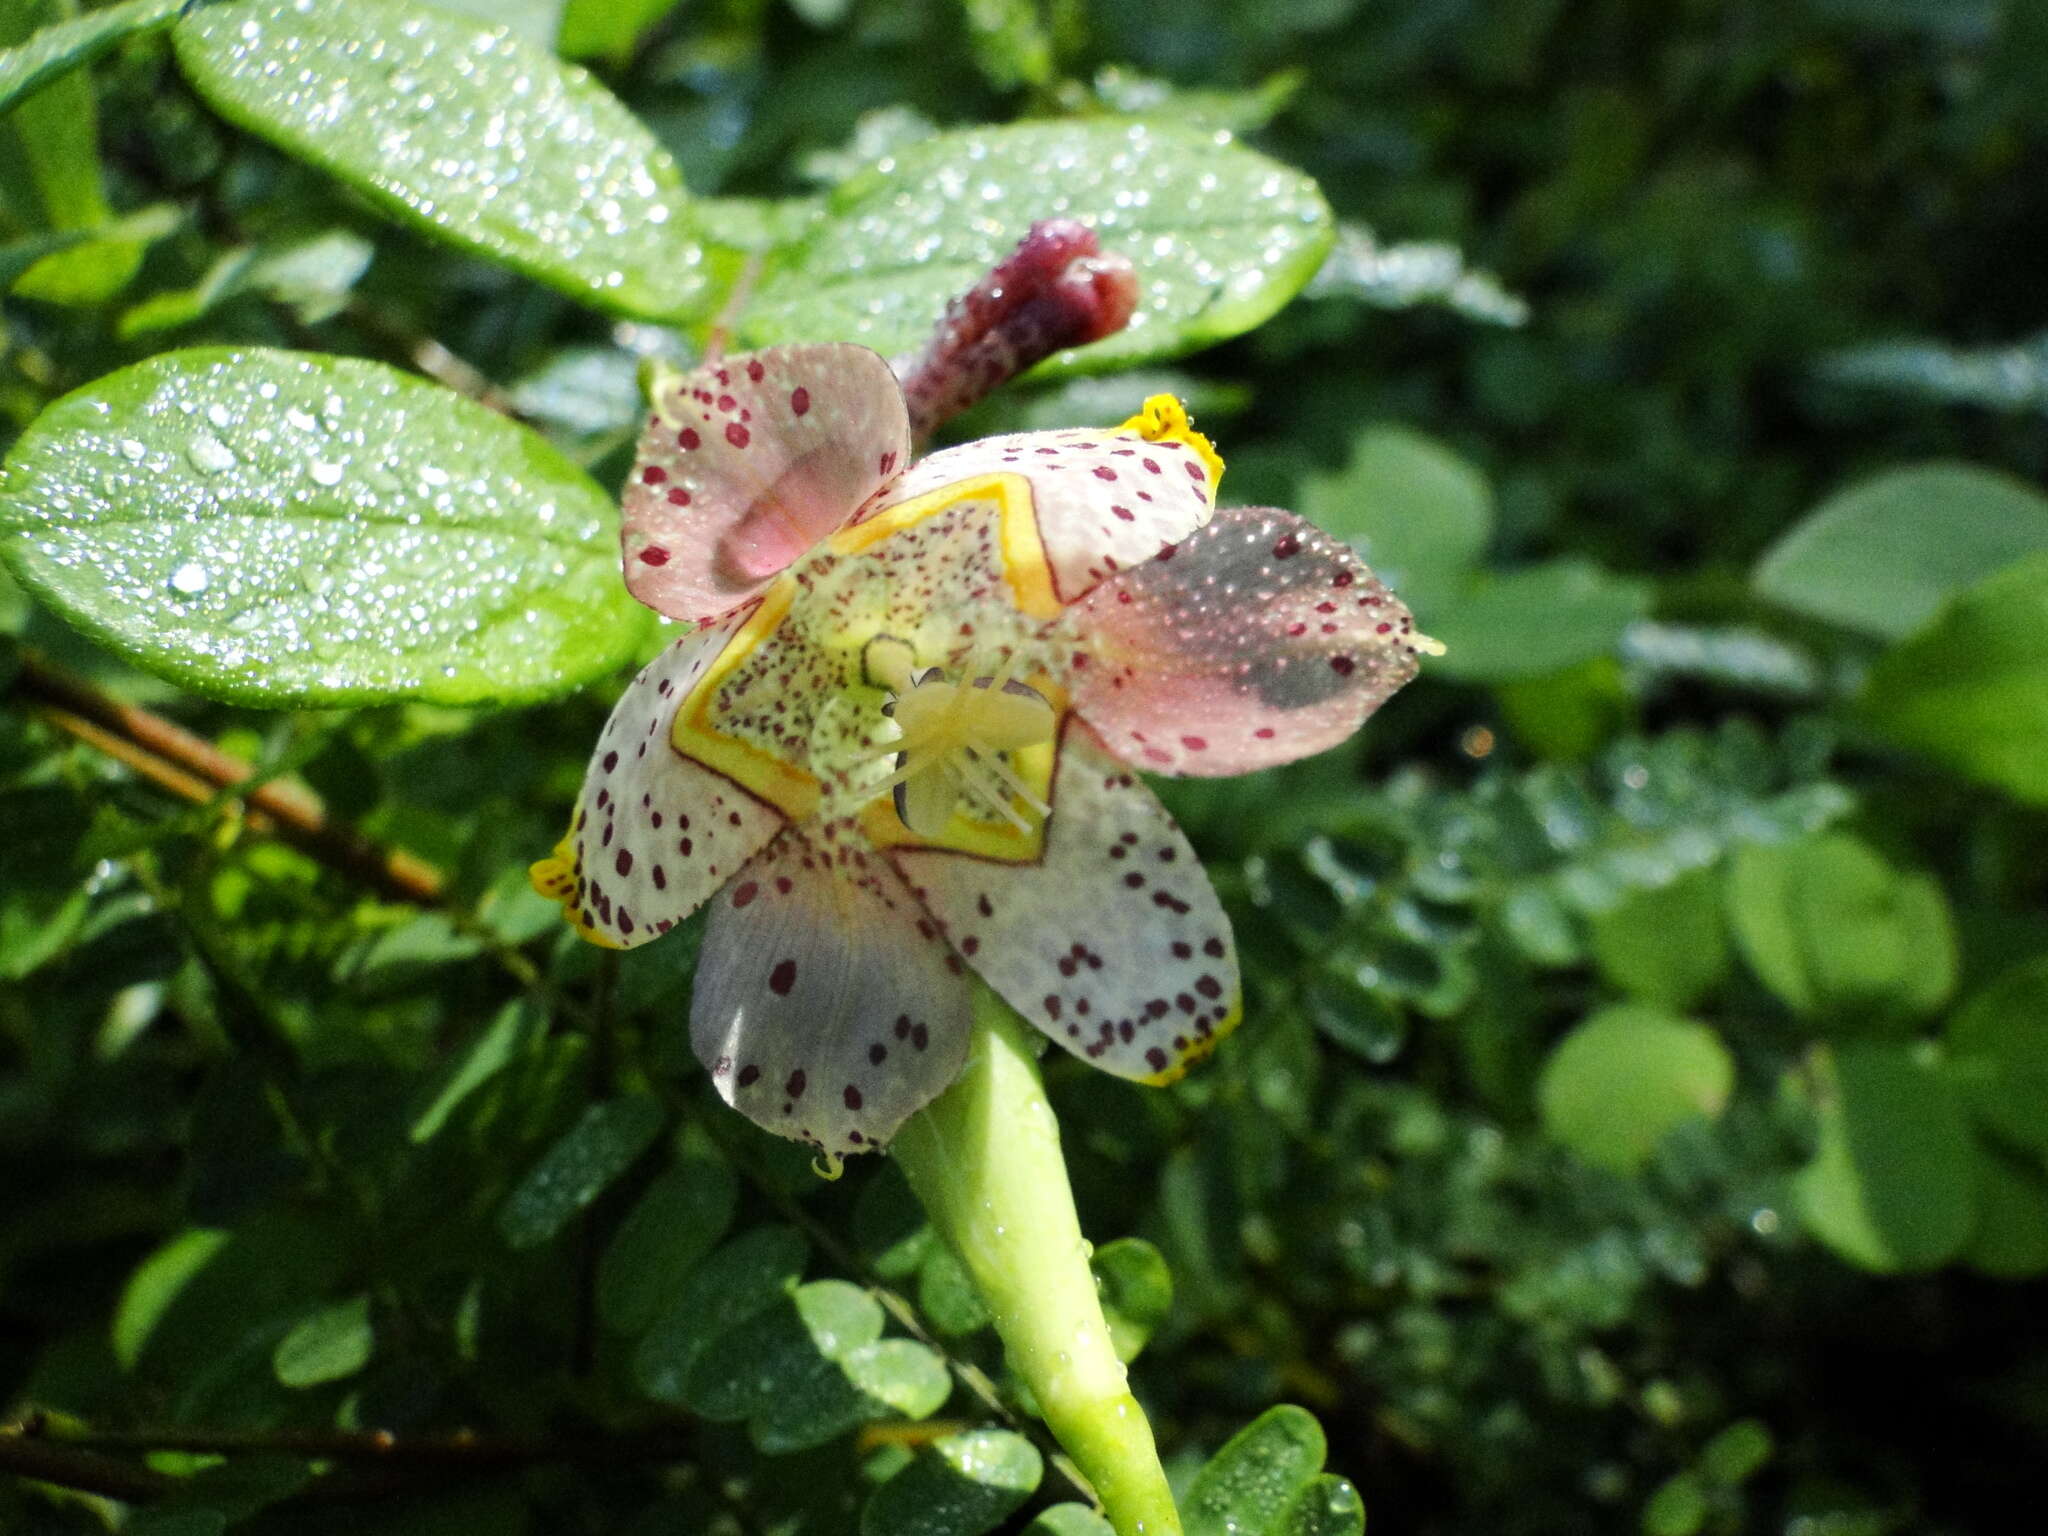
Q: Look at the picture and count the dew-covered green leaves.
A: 3